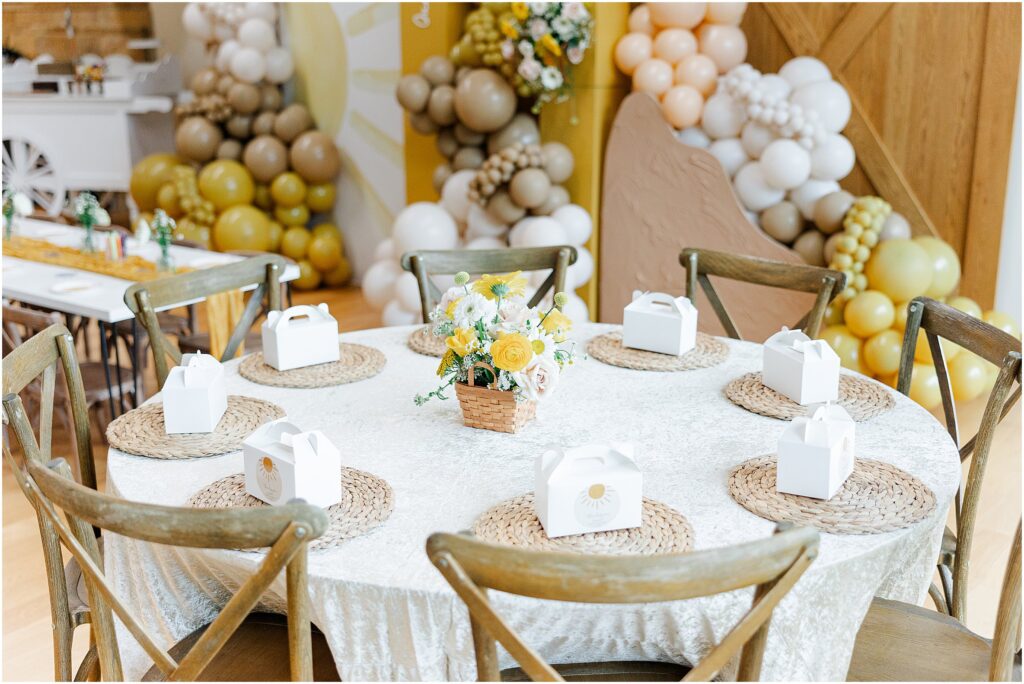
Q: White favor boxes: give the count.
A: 7